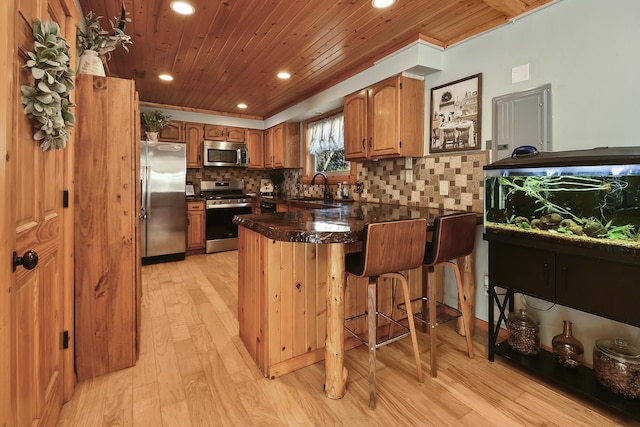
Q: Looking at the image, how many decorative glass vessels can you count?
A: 3